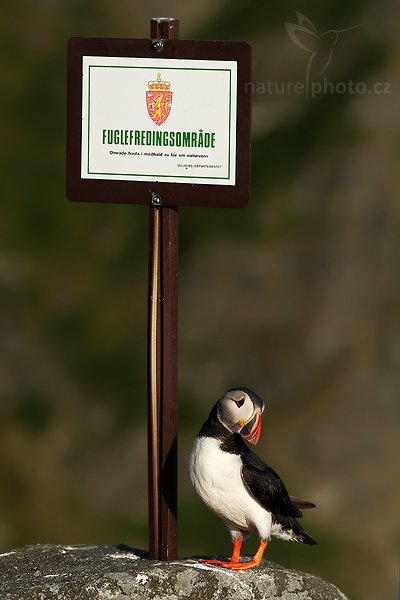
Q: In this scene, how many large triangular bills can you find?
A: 1